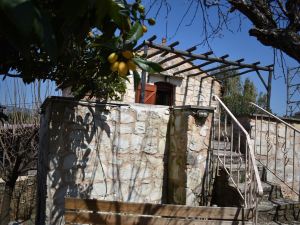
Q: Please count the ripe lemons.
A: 5